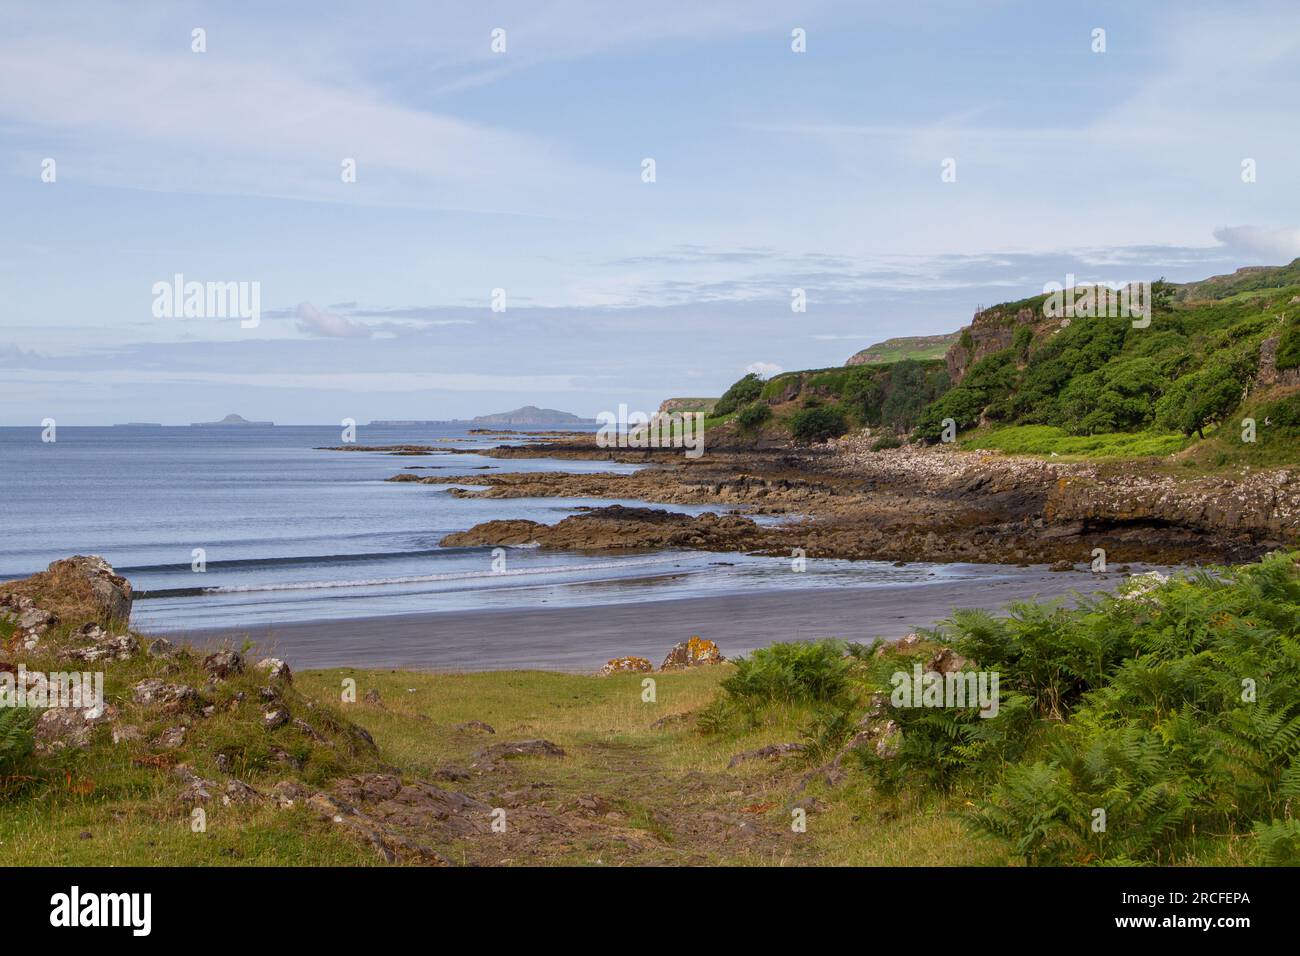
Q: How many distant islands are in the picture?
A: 3